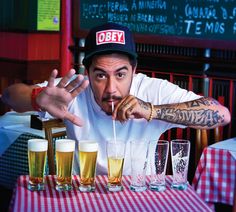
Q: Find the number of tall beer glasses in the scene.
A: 7